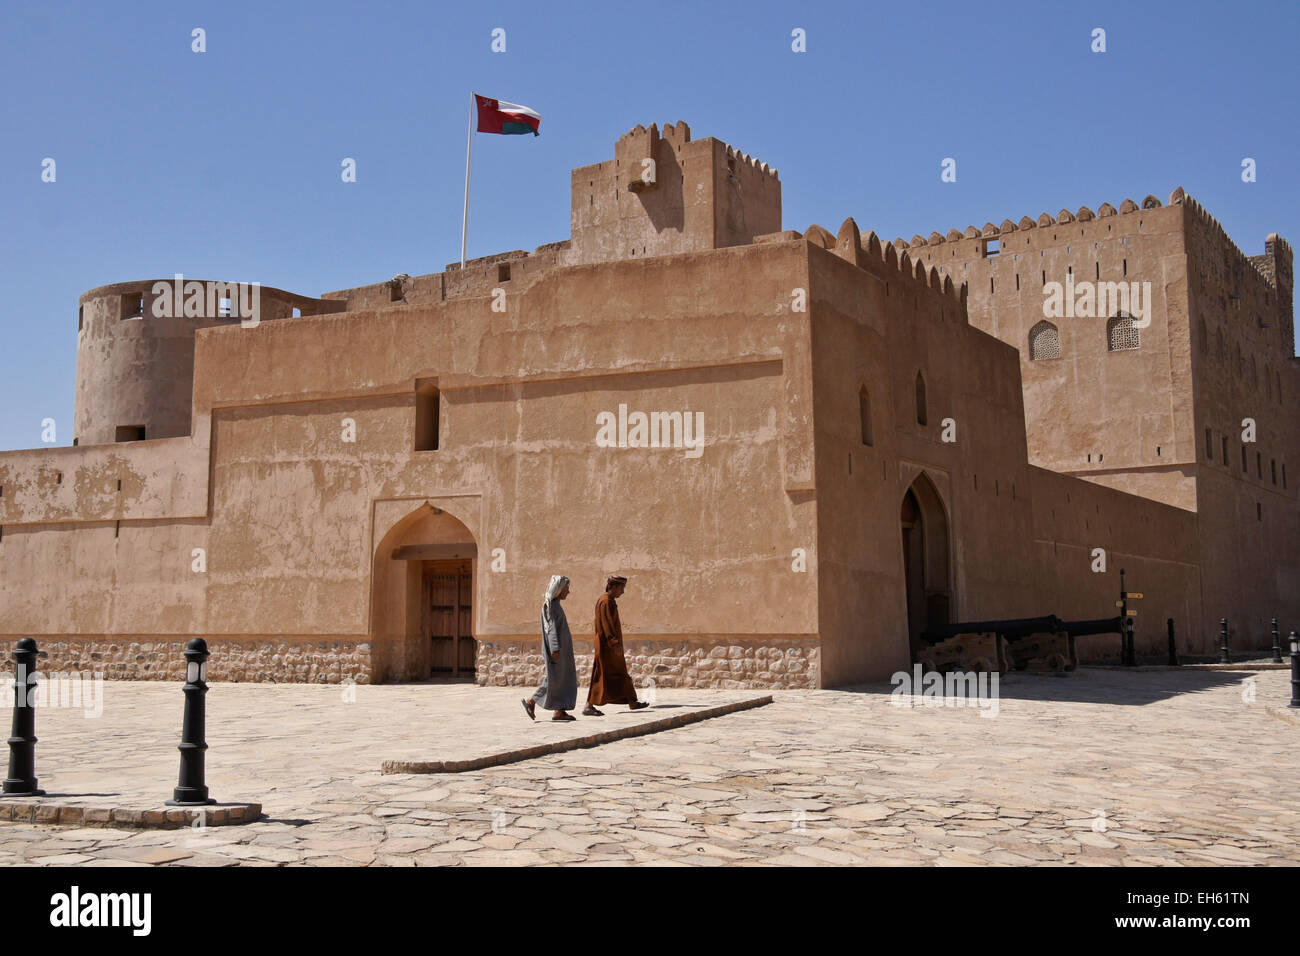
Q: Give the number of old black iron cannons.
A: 2